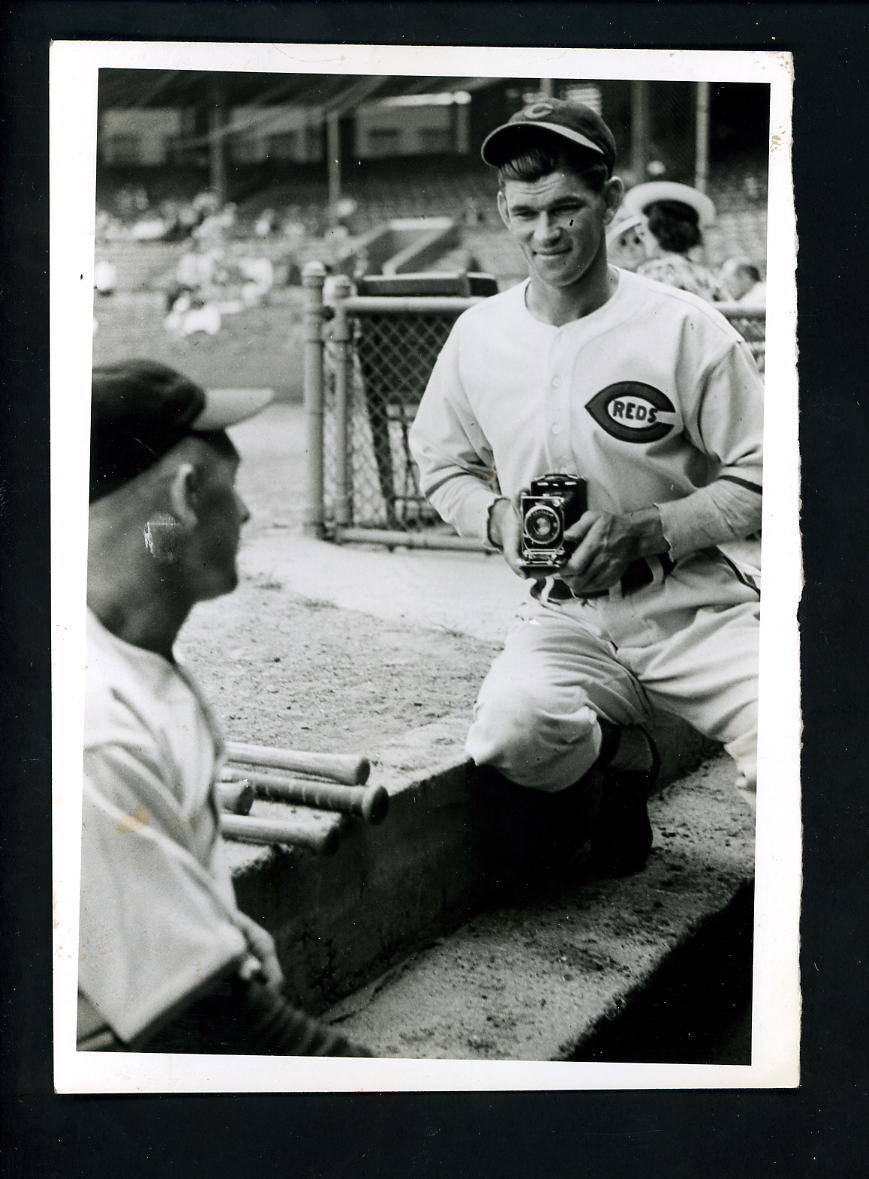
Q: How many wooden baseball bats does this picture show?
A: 4